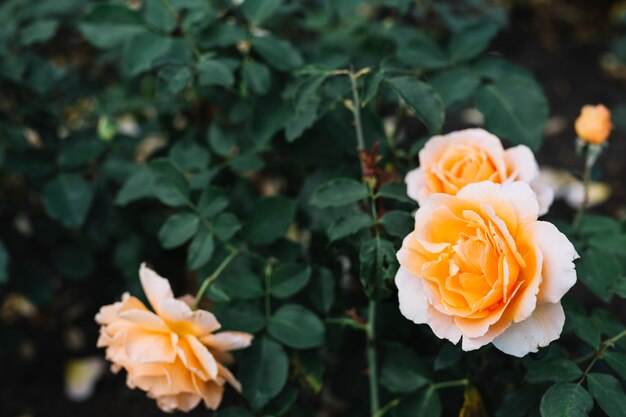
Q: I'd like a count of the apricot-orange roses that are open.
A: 3